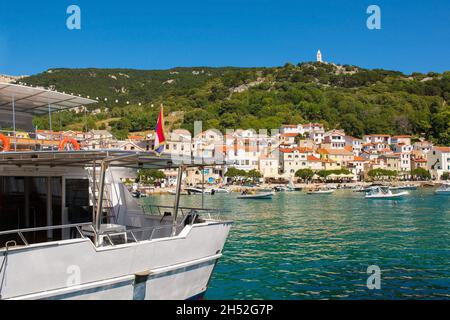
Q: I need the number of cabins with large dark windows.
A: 1